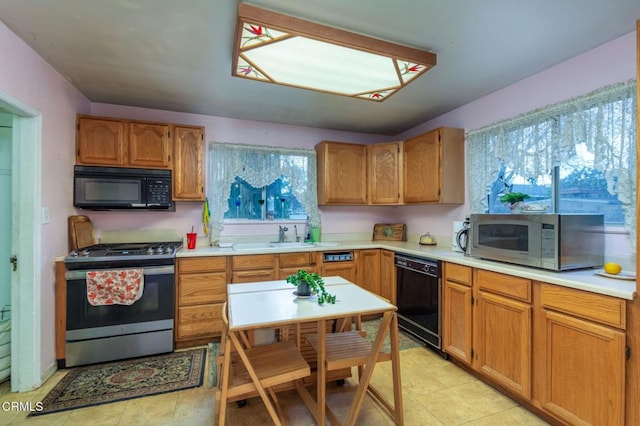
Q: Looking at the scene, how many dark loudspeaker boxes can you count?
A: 0